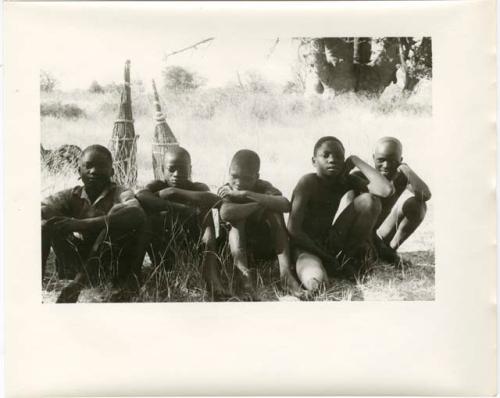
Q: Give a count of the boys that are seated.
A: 5